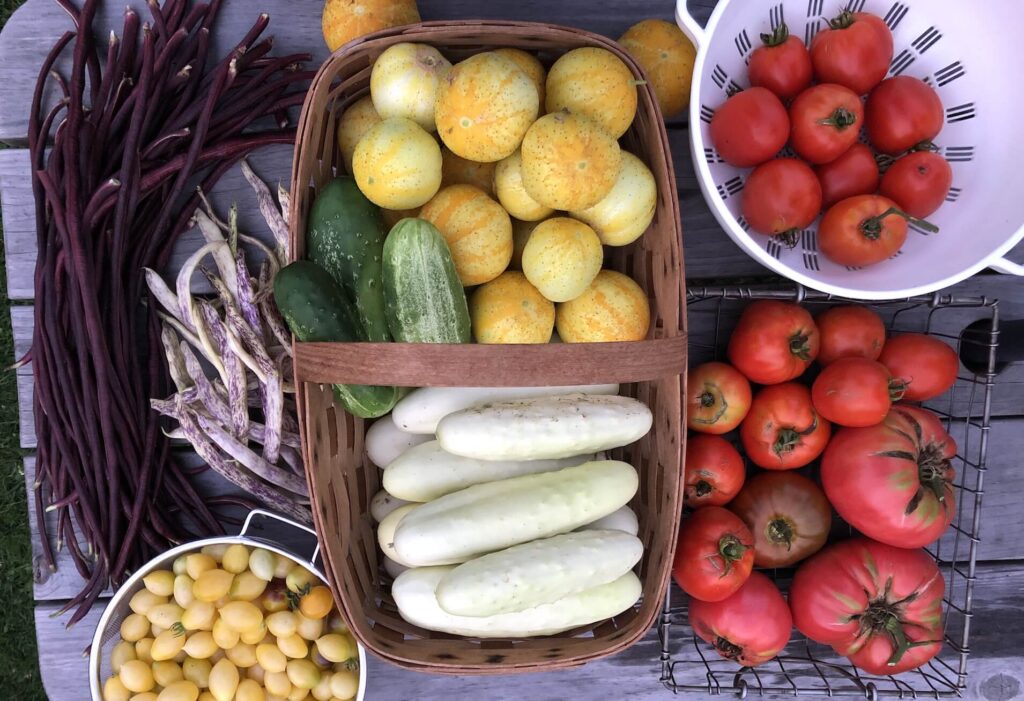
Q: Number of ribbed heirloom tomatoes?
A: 2